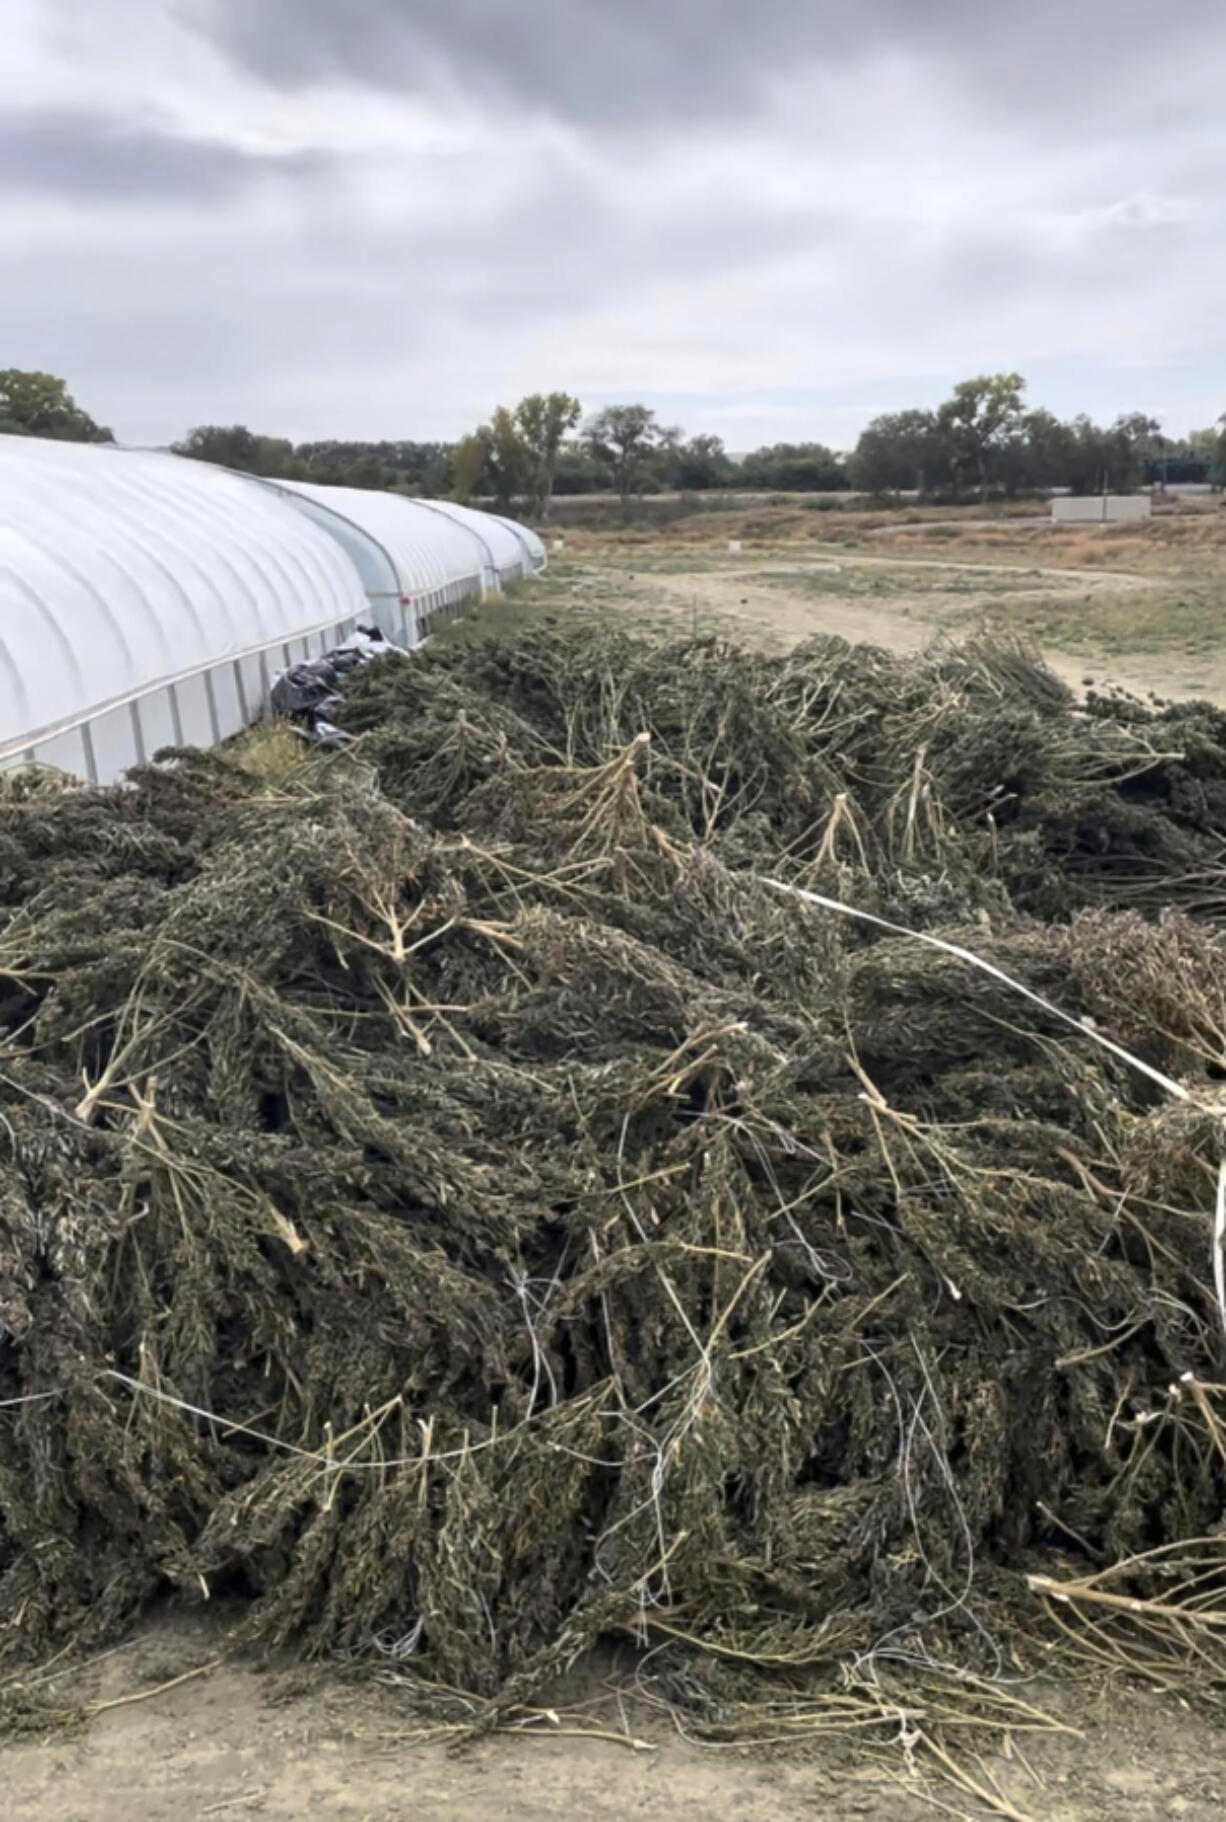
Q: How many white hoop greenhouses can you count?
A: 4